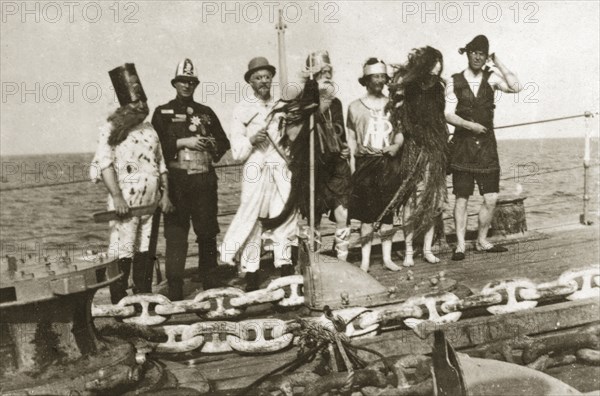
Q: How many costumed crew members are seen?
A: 7